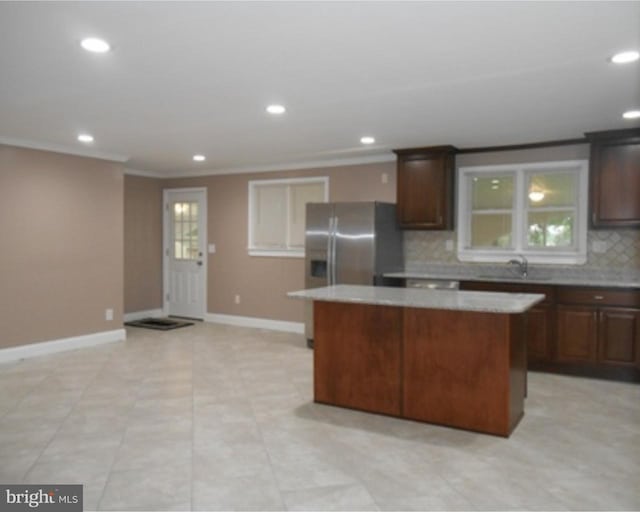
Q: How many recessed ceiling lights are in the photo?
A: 7